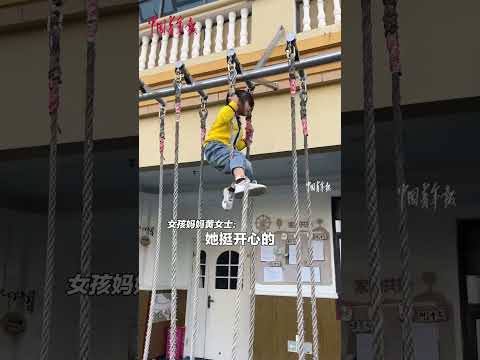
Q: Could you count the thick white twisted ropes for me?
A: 7